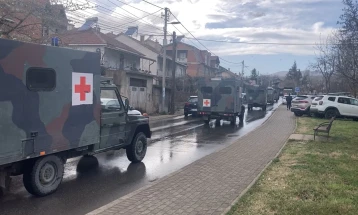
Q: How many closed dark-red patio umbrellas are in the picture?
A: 0